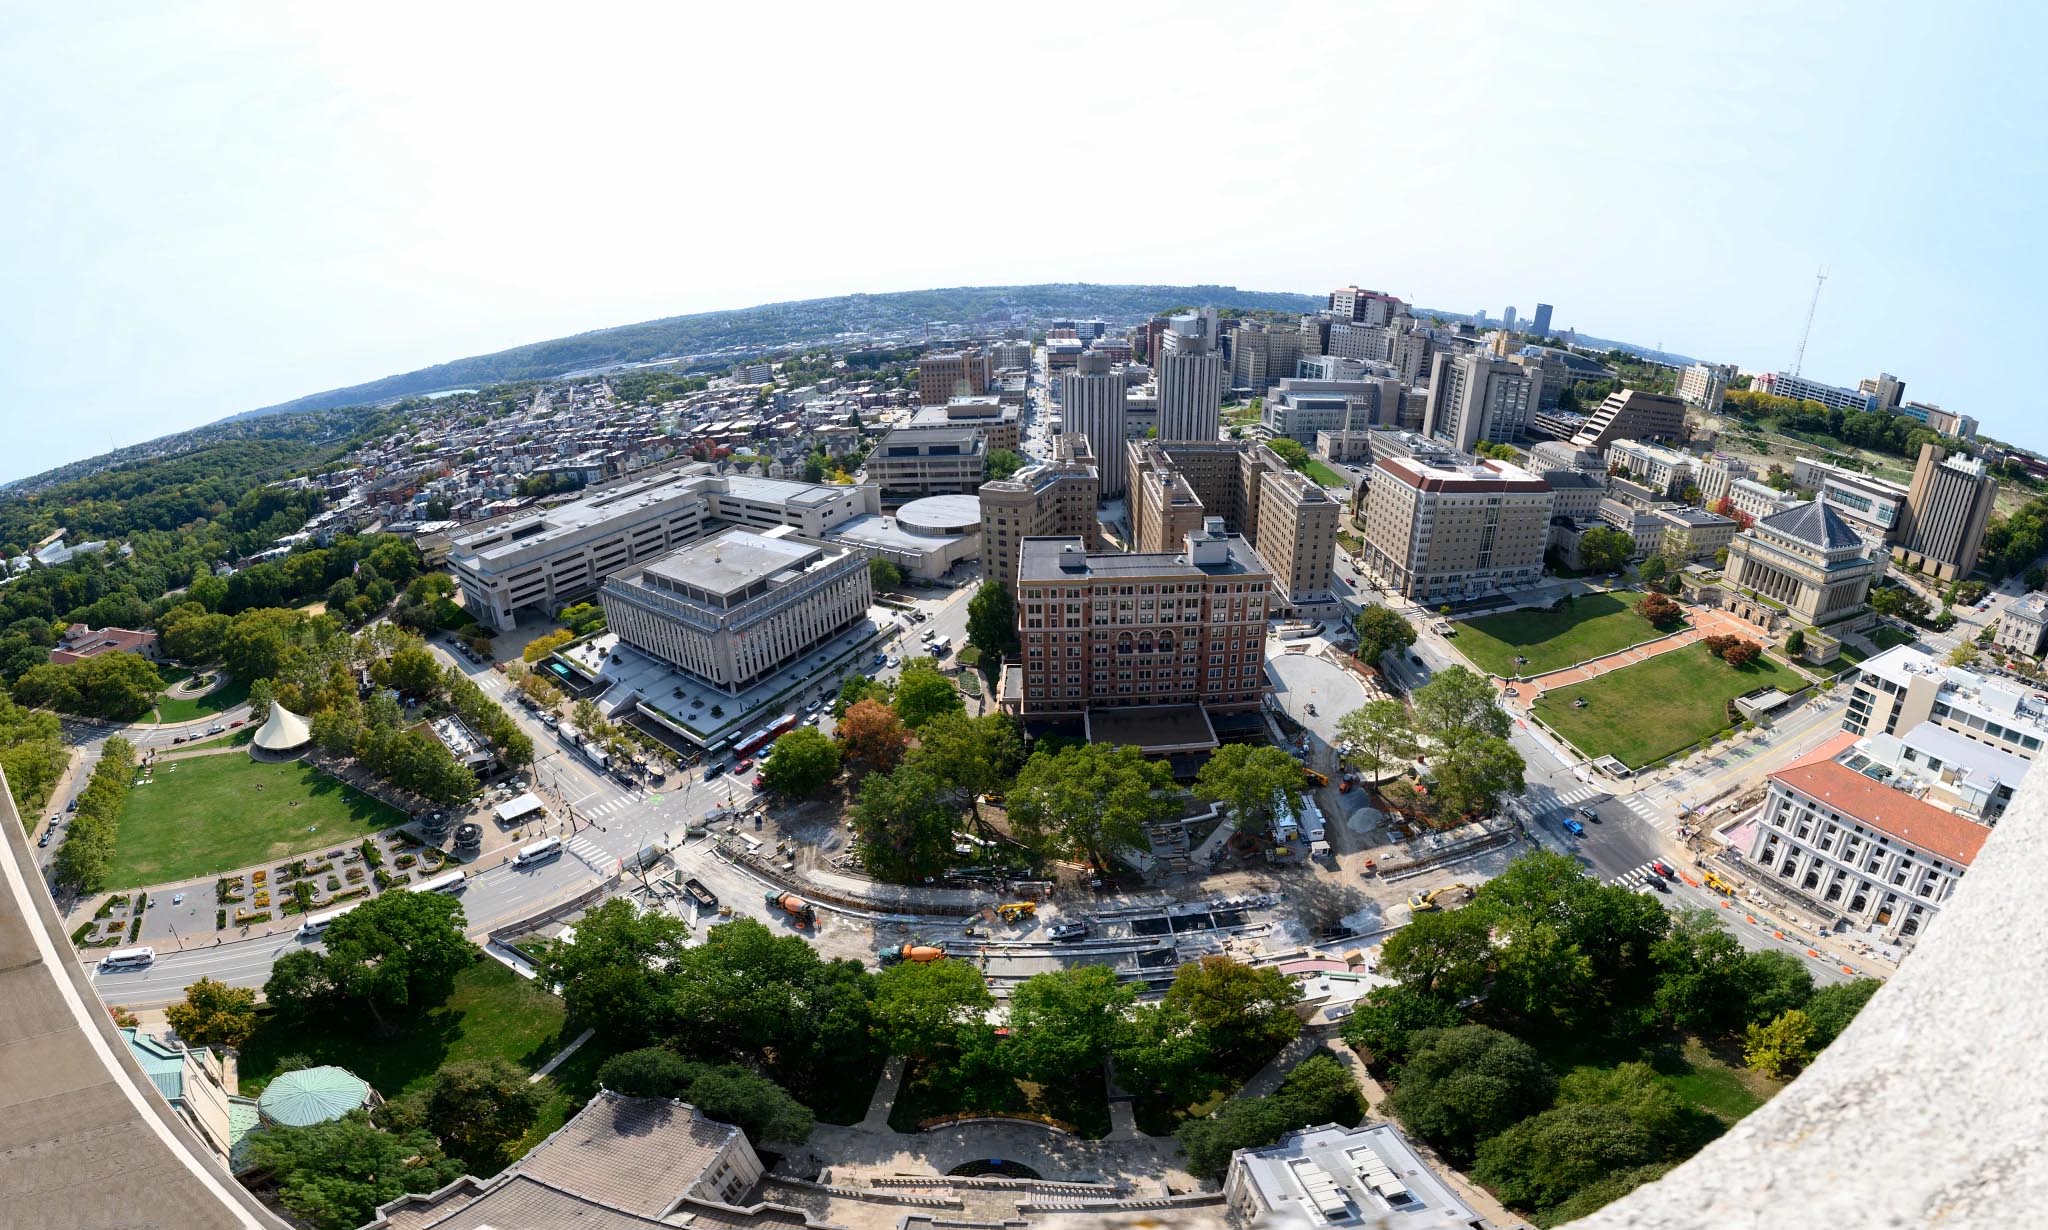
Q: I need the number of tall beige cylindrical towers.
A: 2